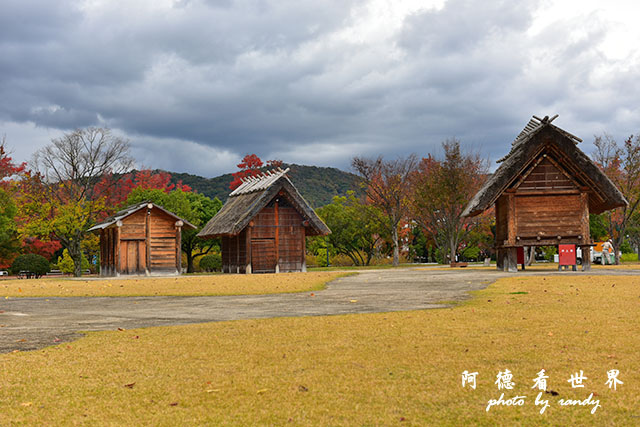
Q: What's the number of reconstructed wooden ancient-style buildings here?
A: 3